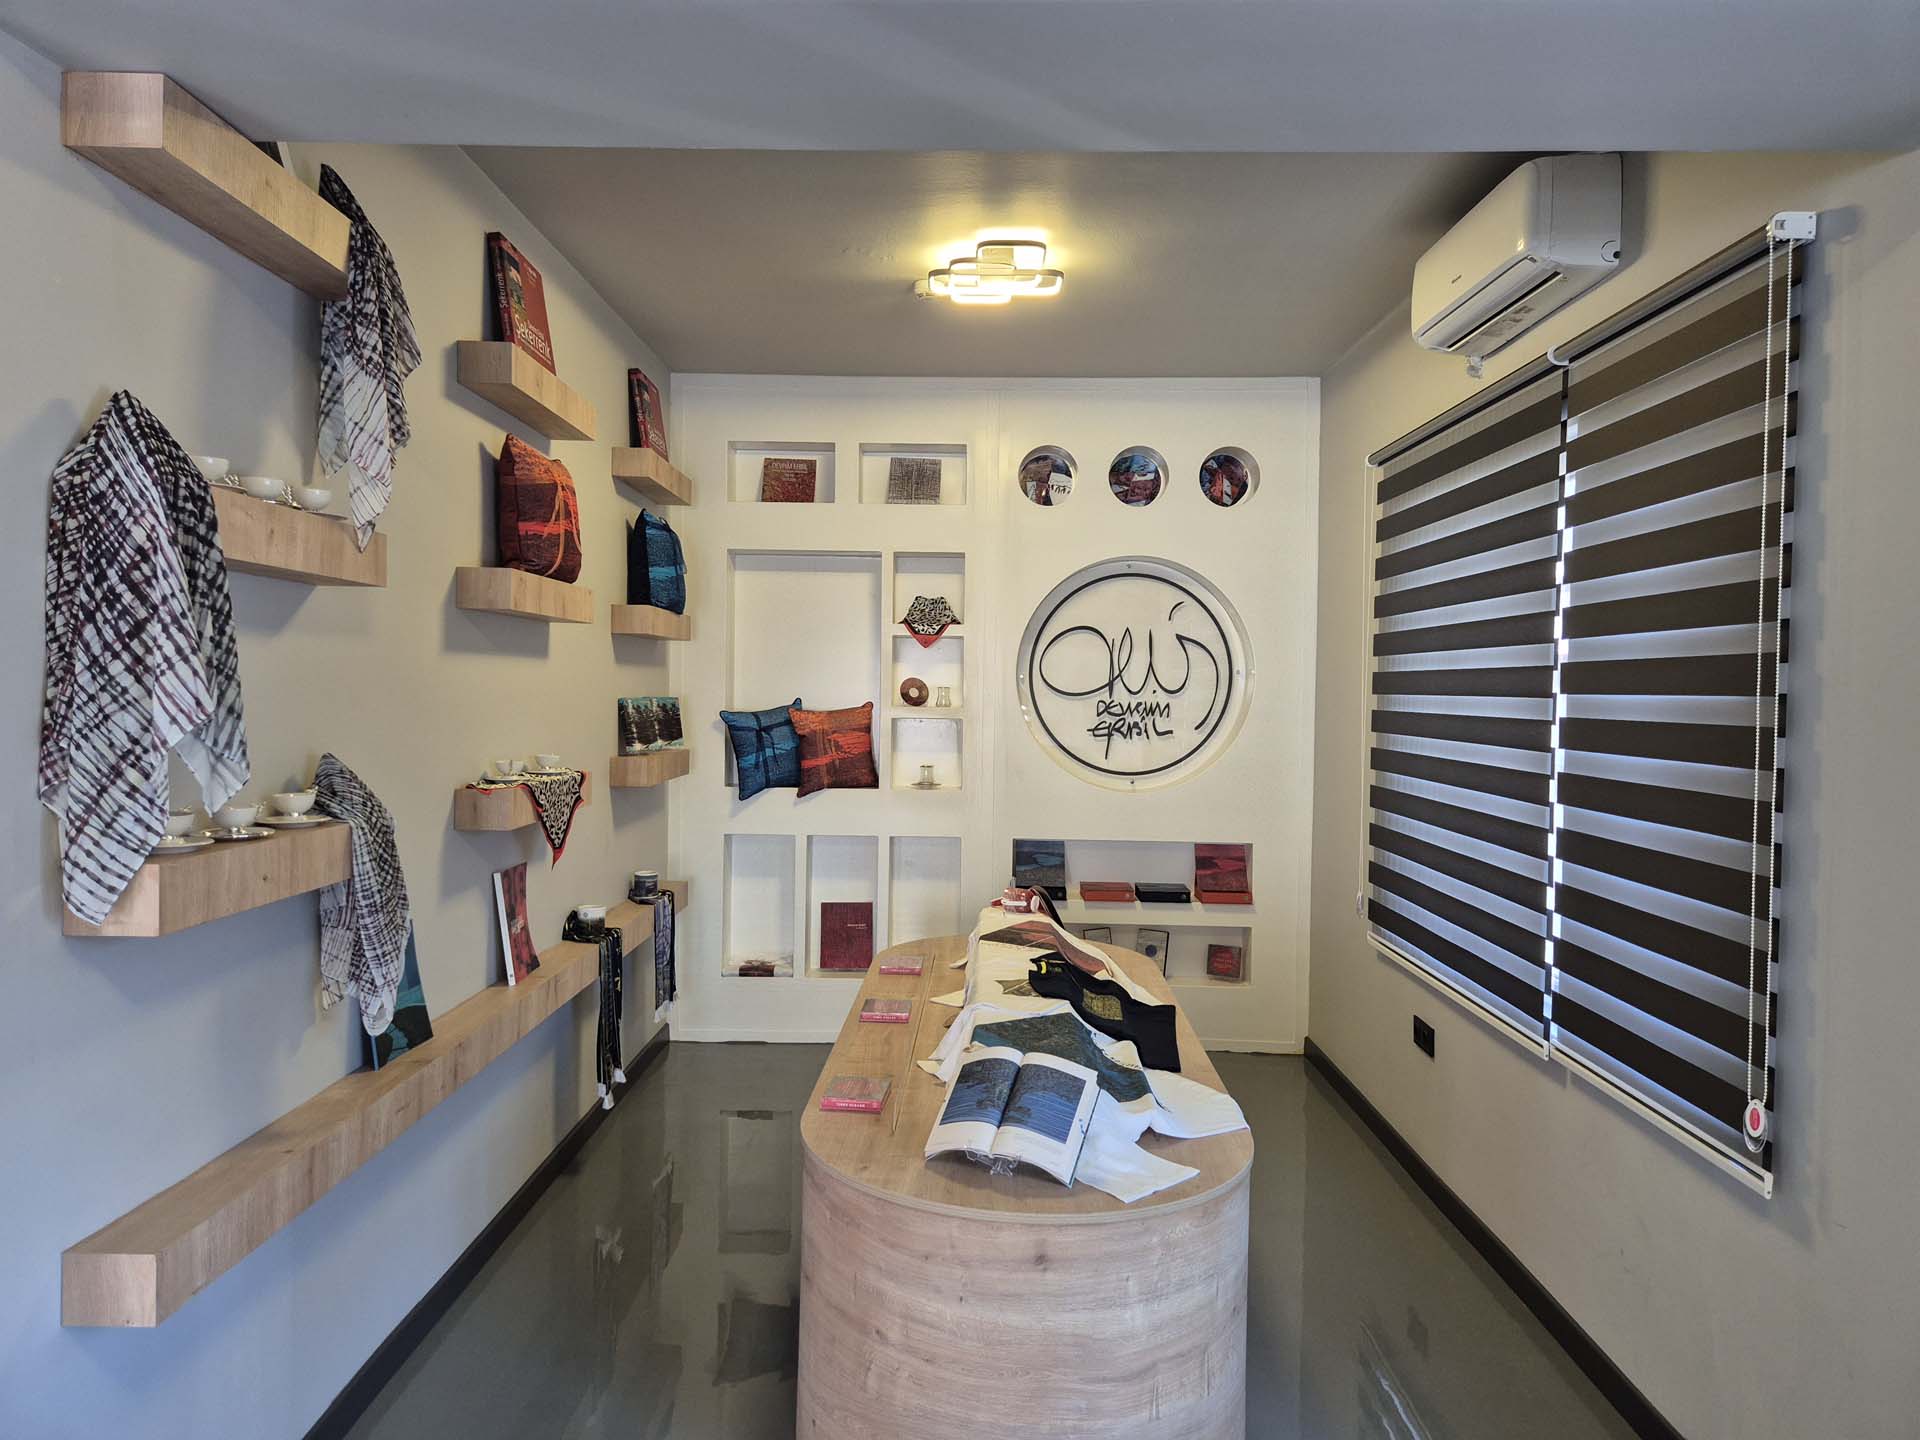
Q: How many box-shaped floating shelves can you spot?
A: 10